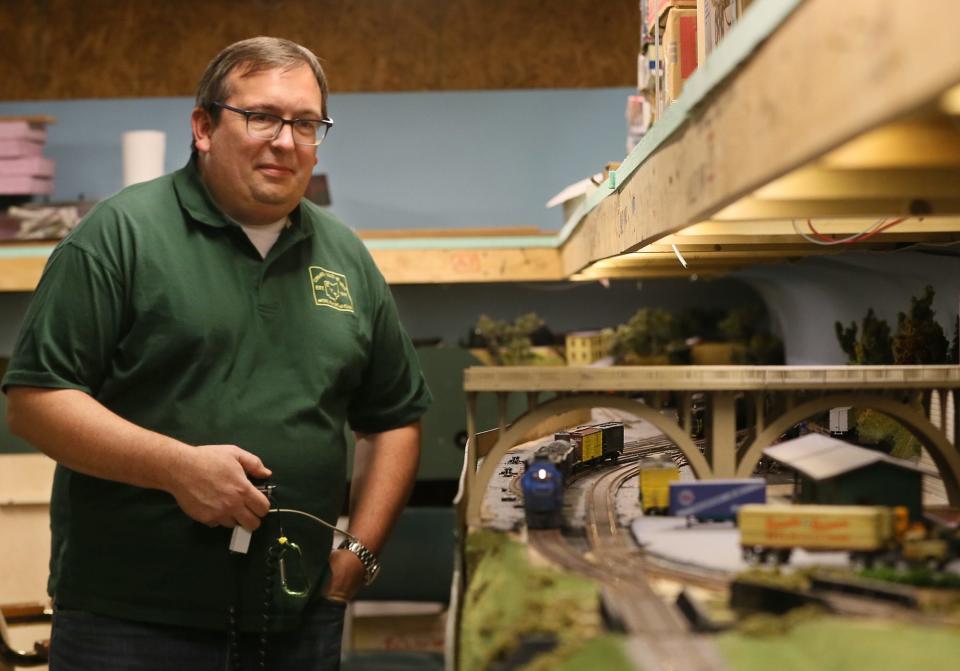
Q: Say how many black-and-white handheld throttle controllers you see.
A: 1